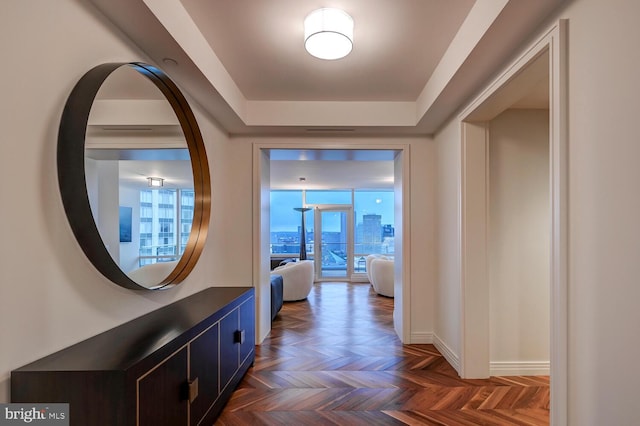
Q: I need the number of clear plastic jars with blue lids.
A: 0